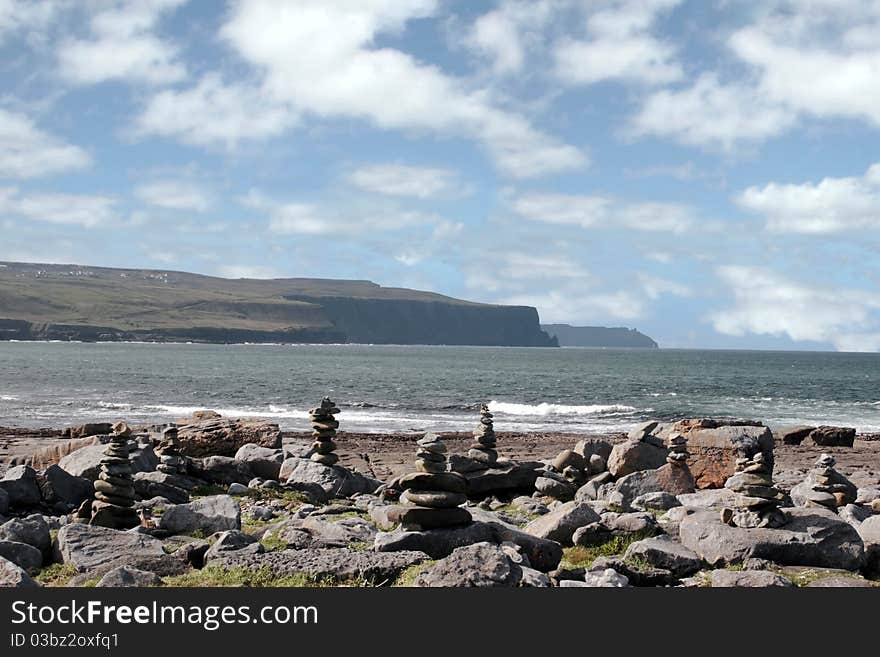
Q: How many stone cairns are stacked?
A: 8